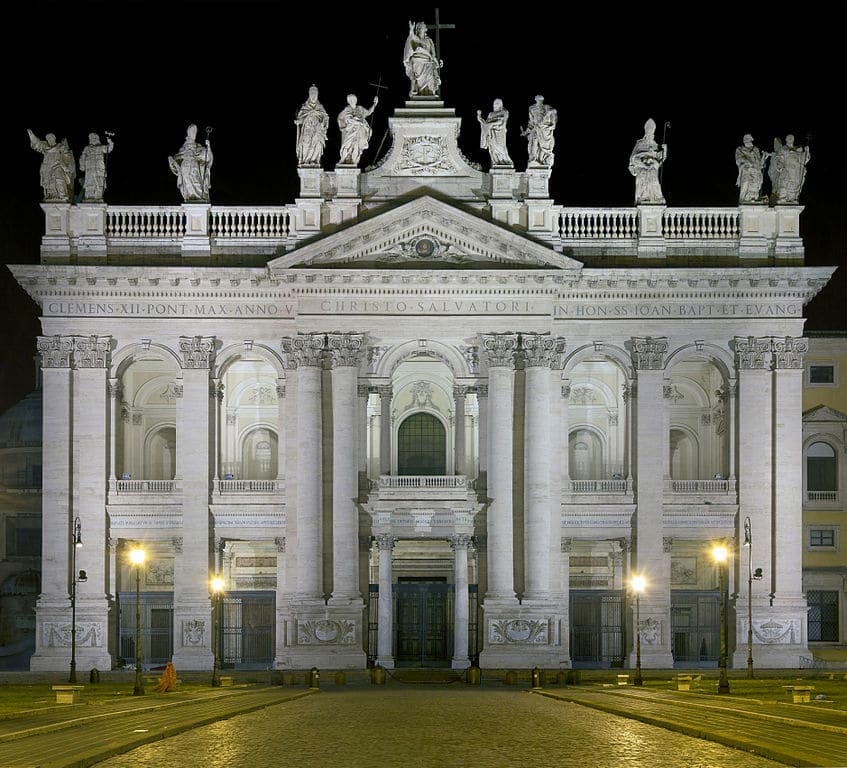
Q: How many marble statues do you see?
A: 11